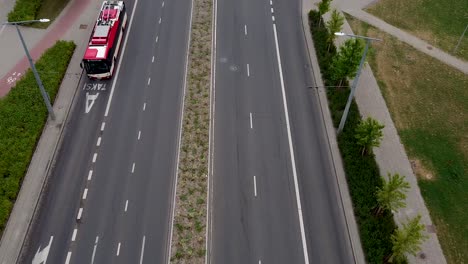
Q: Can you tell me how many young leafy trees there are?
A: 6